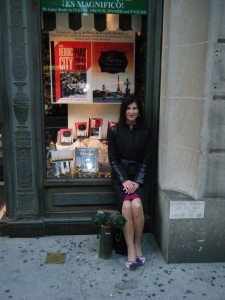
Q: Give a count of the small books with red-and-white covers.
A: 4